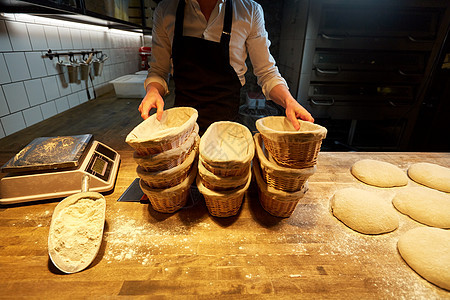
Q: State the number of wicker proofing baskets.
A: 10